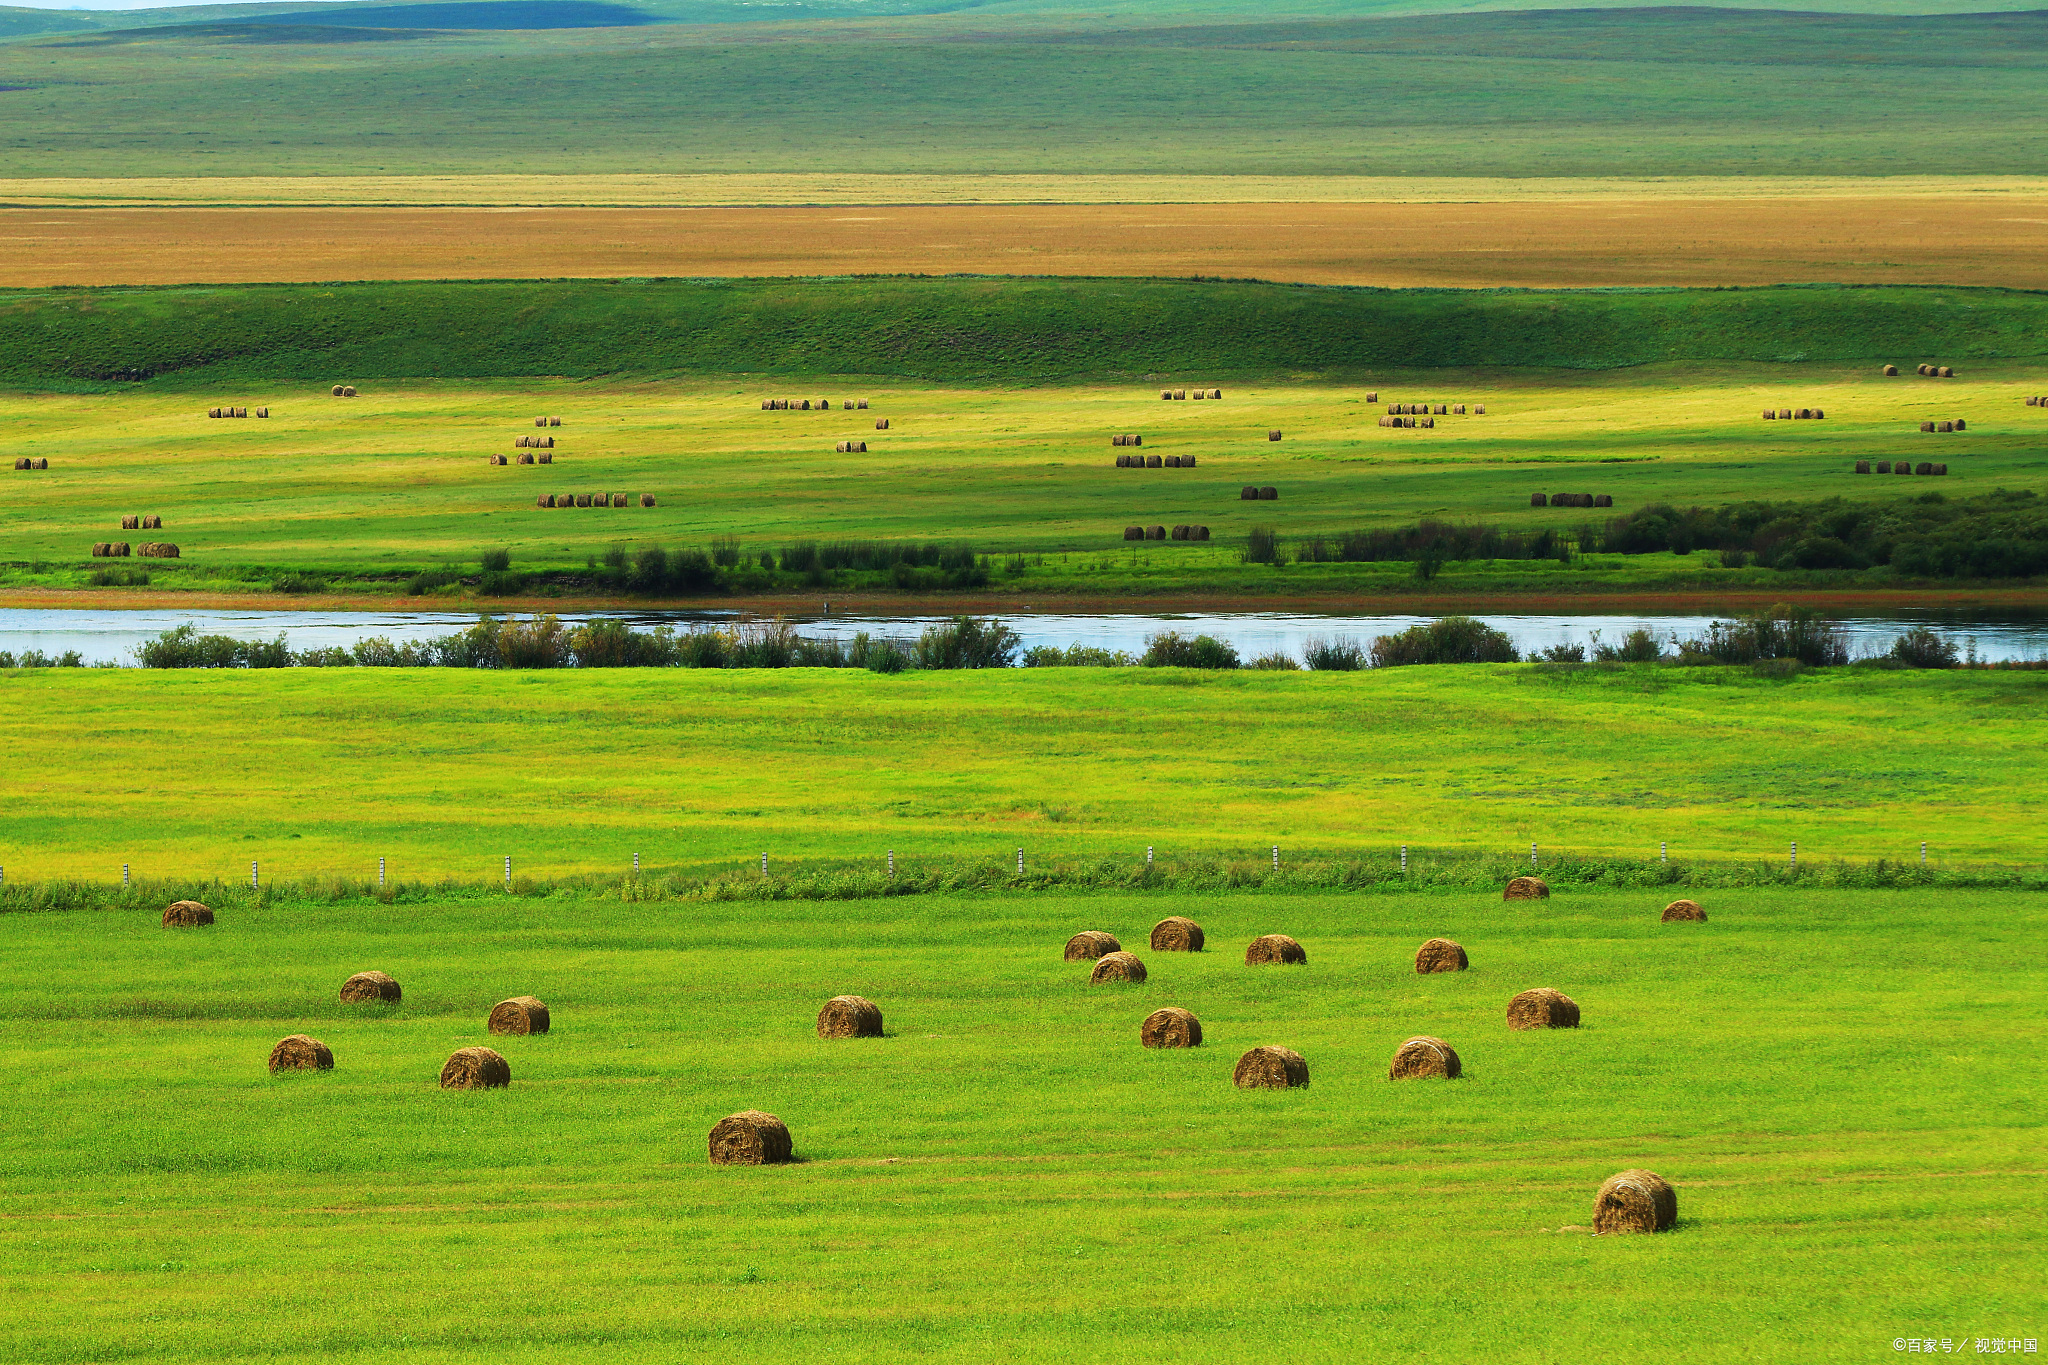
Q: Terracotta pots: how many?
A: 0